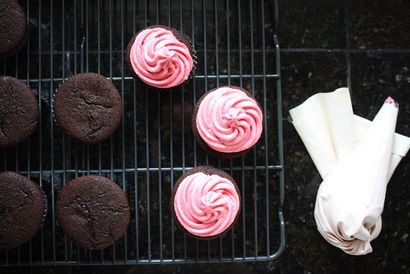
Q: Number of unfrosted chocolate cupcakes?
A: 5